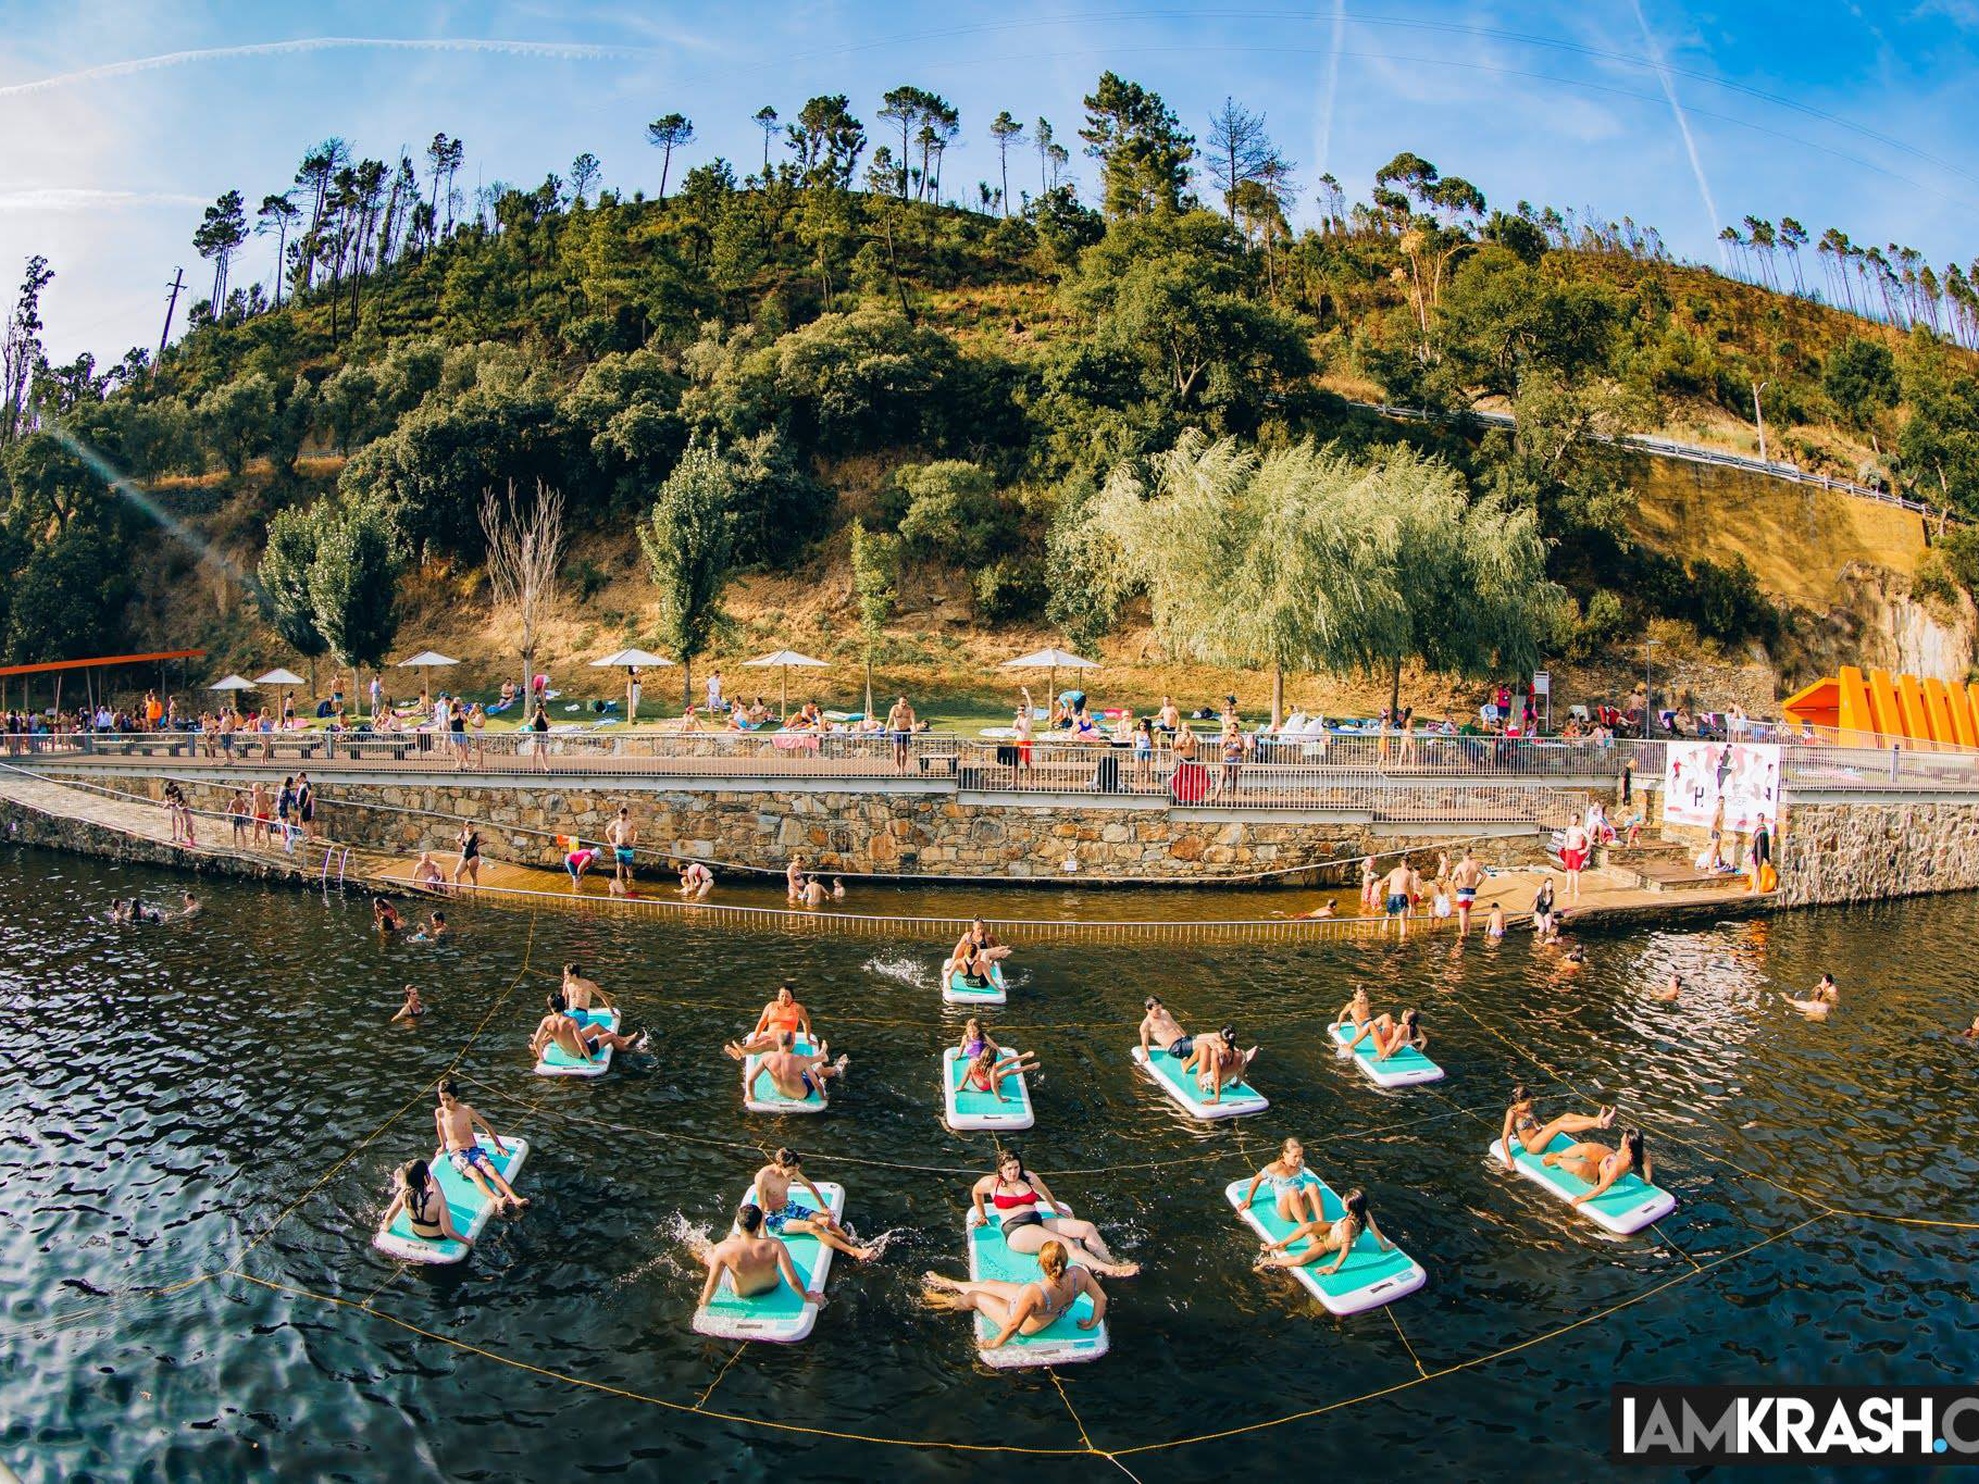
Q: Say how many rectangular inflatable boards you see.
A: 11